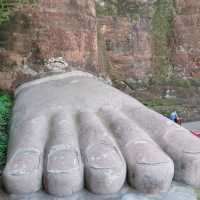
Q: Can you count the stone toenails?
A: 5